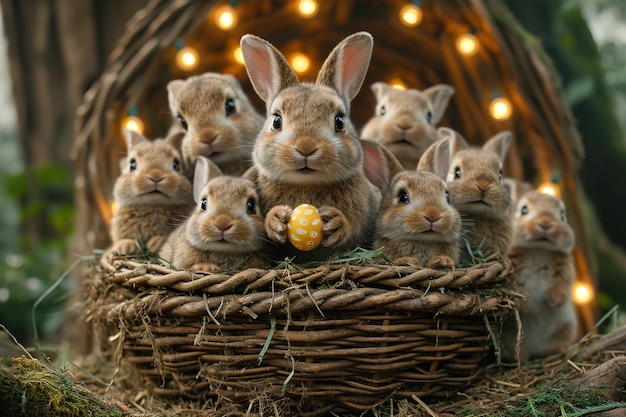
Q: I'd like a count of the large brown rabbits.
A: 1